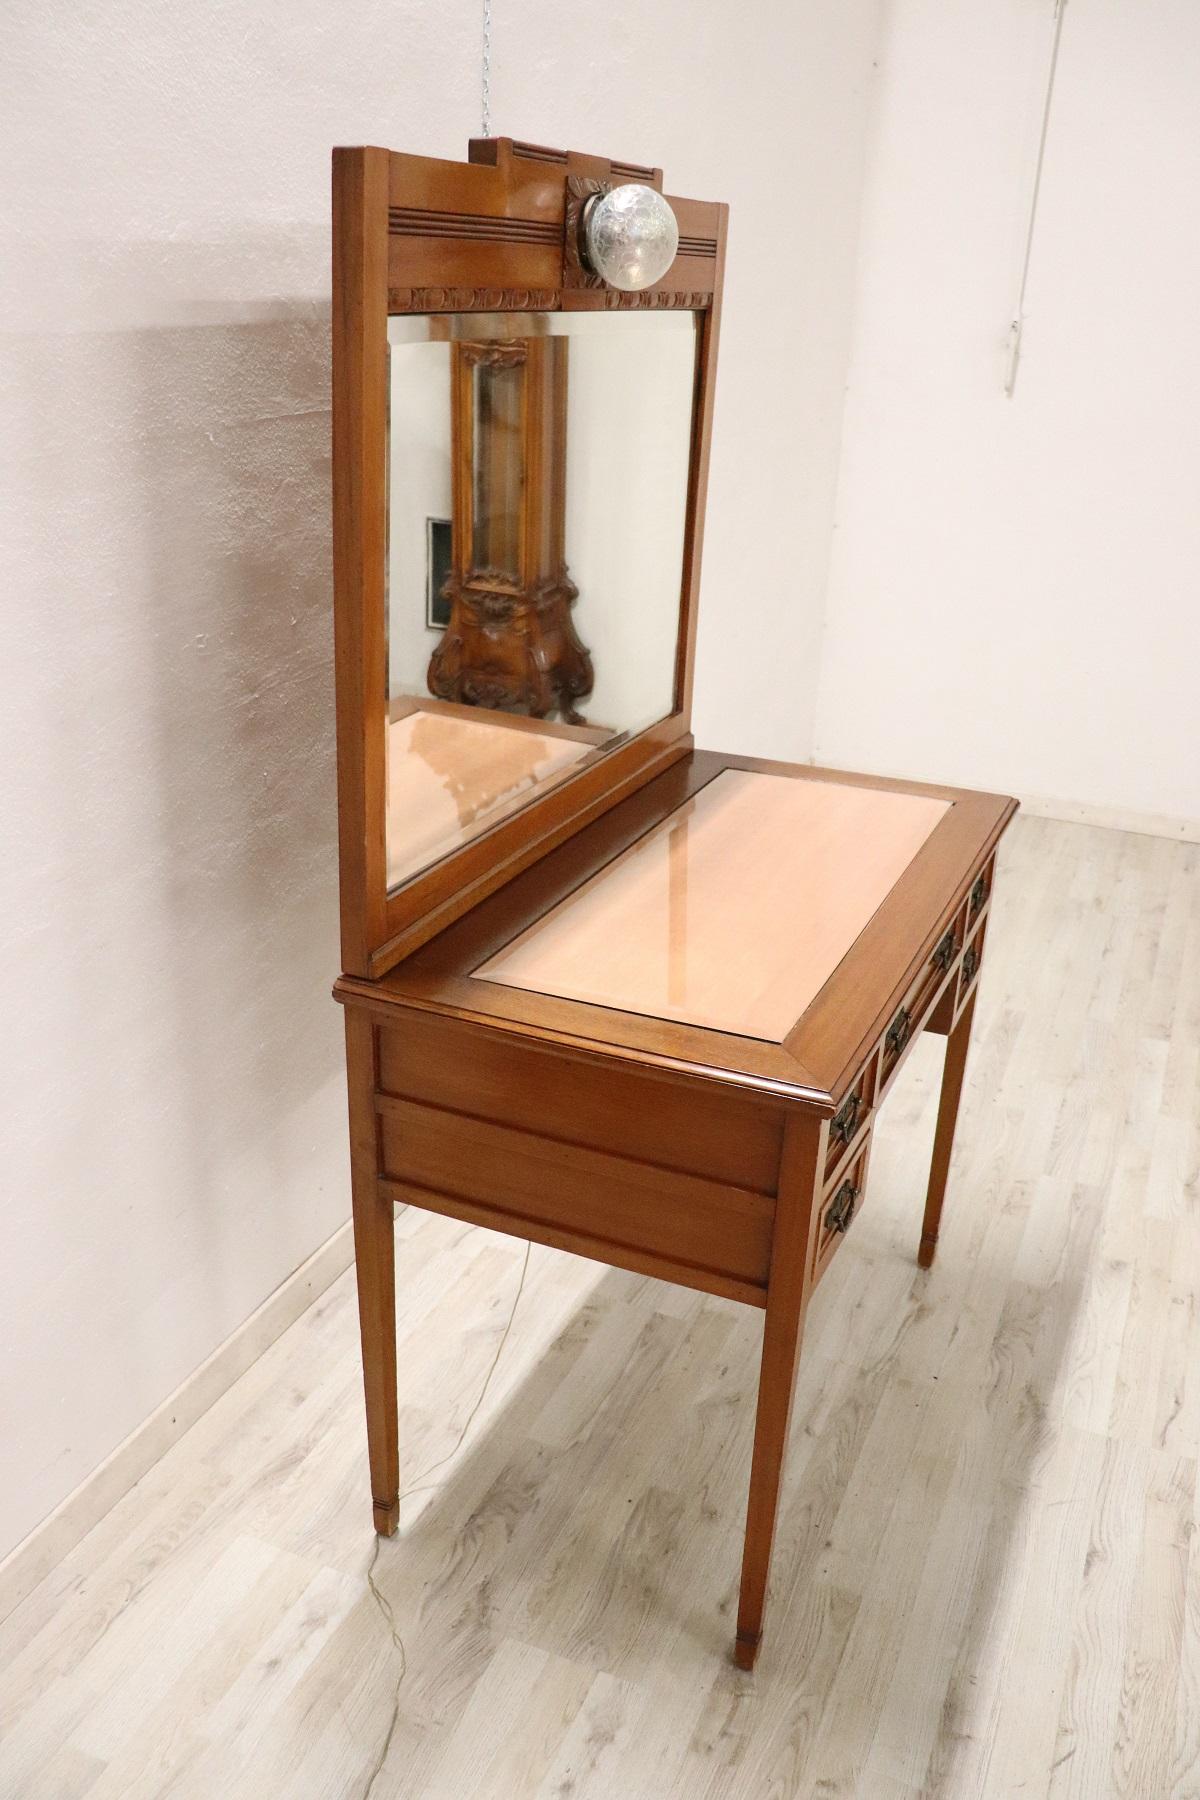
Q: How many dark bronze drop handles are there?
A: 6